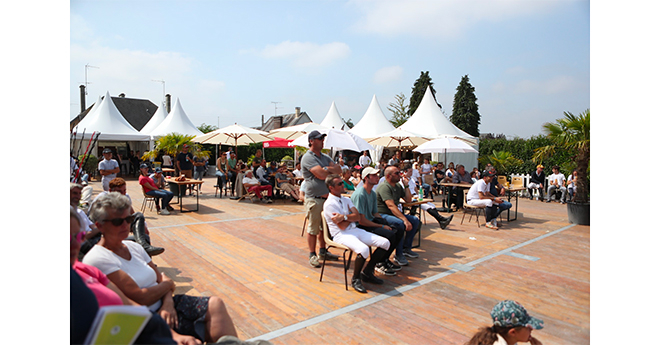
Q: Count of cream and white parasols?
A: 6